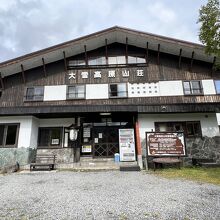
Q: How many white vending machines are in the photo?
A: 1